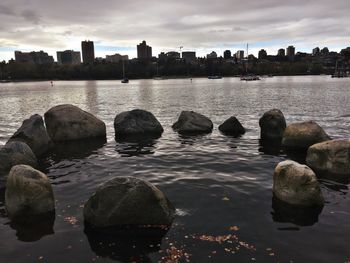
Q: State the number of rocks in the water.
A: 12